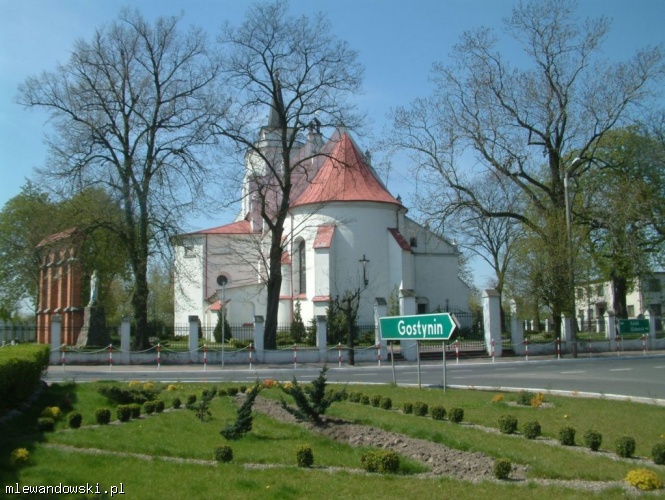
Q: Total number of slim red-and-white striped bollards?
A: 15